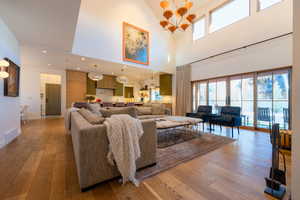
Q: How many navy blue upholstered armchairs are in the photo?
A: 2